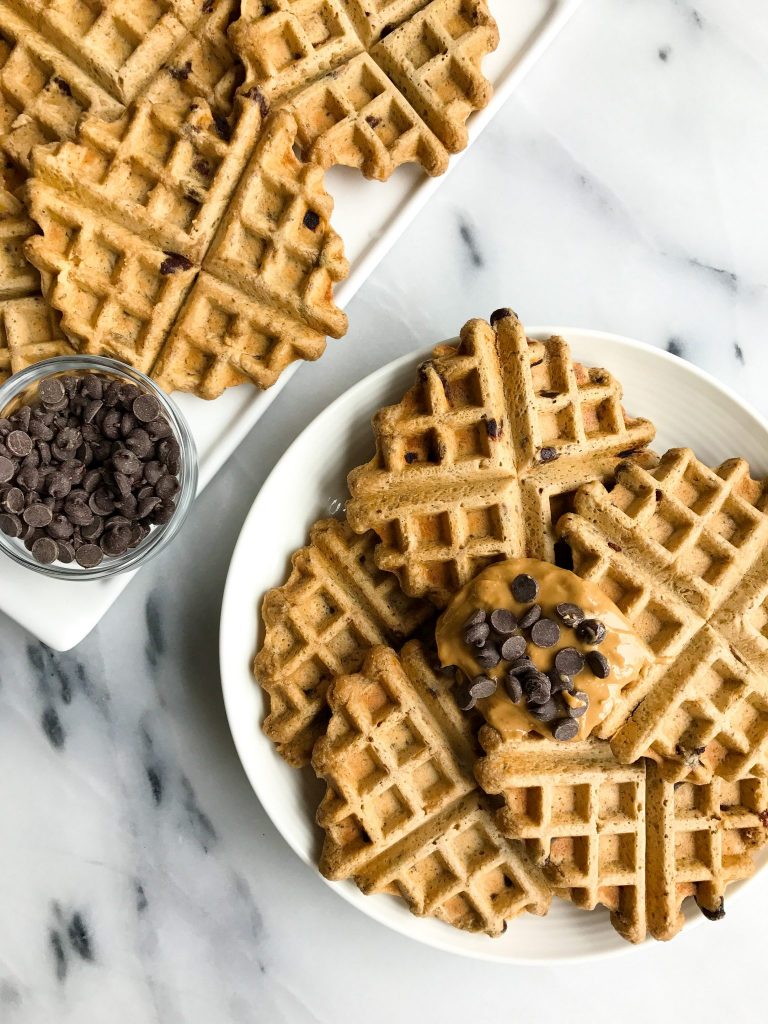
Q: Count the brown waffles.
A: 9